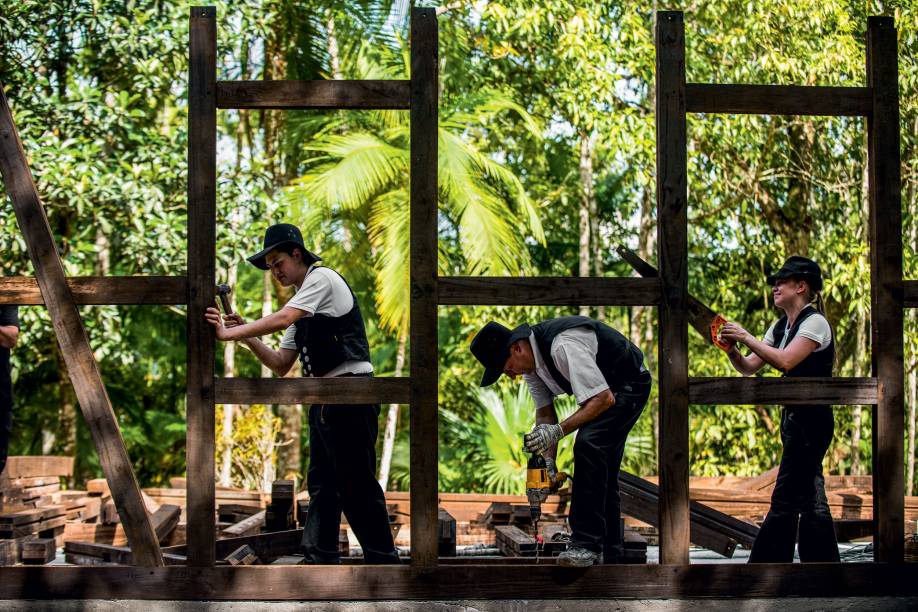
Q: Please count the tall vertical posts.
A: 4